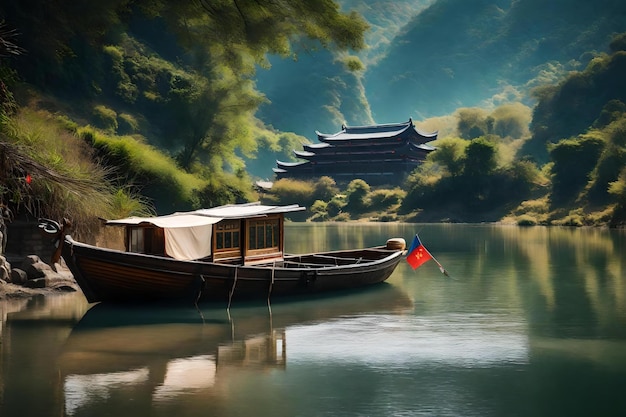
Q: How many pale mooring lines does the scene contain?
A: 3